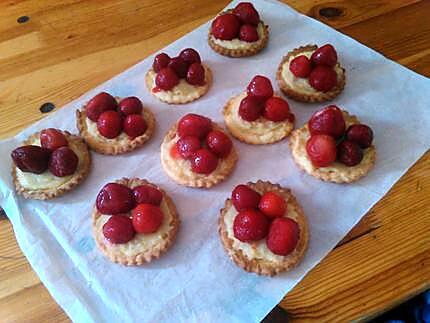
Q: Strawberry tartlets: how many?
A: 10